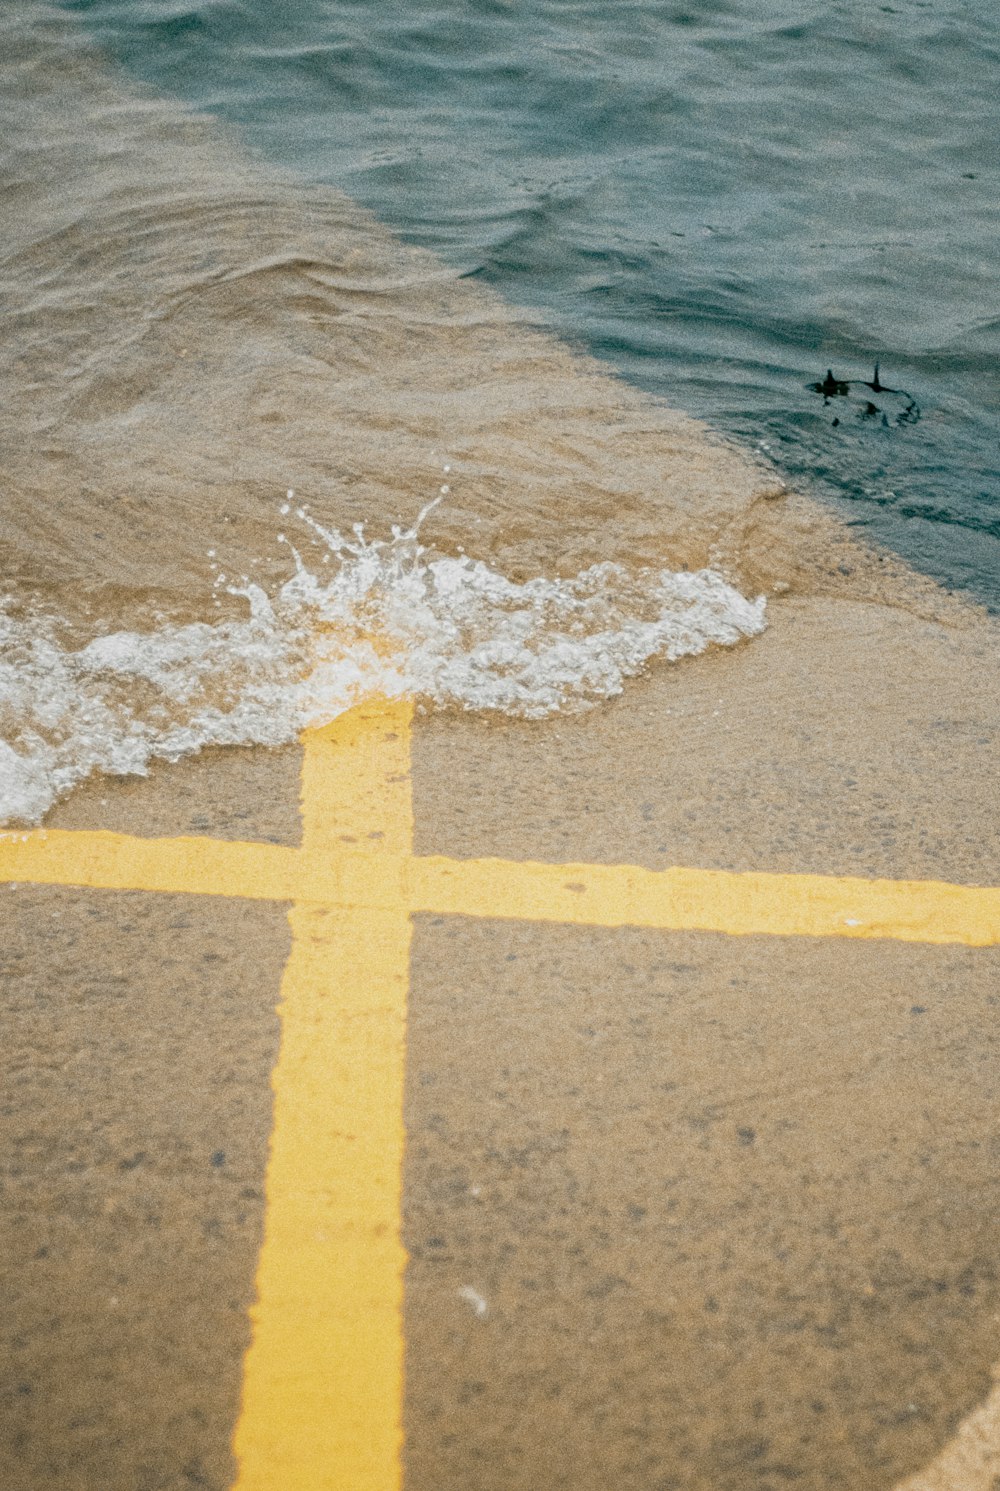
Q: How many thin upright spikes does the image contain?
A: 2